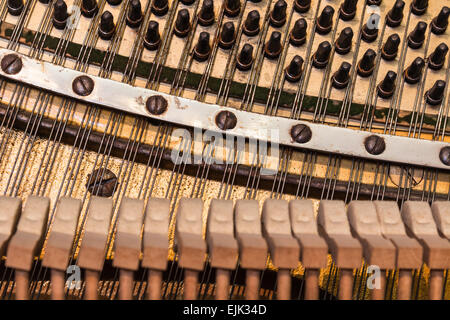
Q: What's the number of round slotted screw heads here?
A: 8